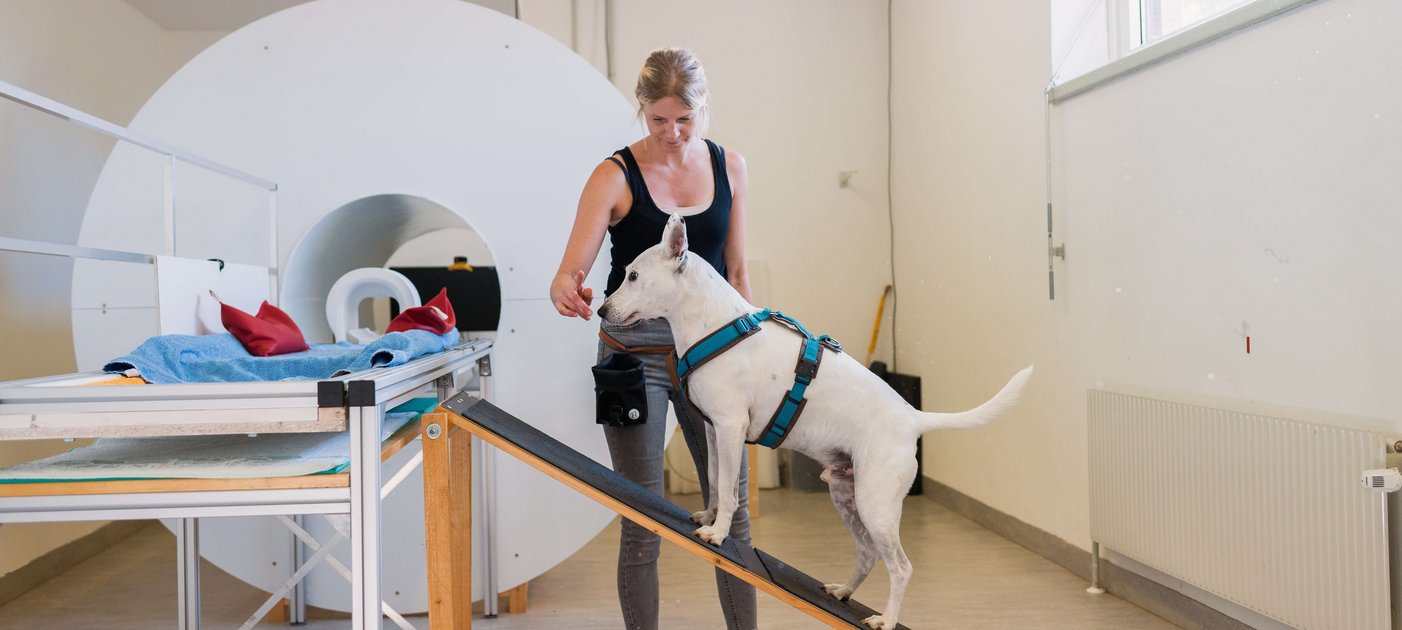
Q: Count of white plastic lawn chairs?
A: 0